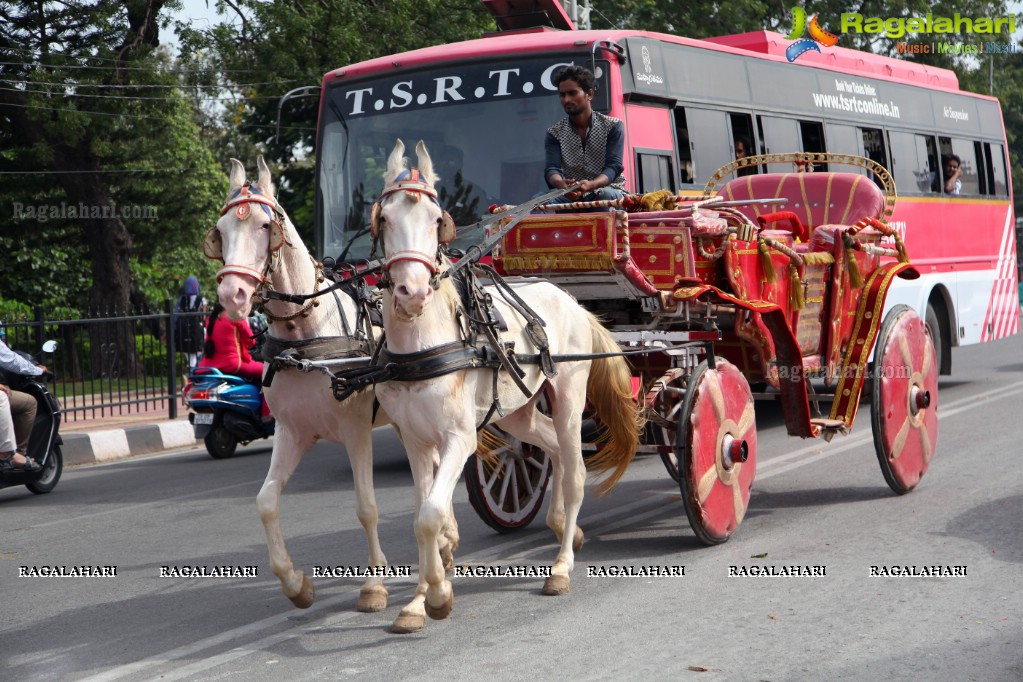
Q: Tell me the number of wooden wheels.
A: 4